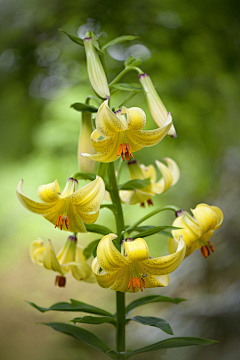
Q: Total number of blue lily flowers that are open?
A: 0